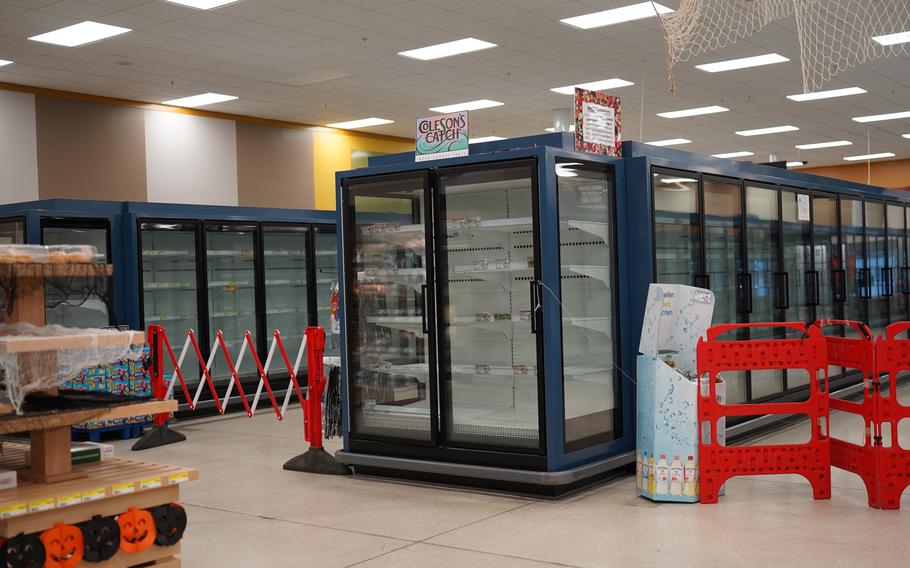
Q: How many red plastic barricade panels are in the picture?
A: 3